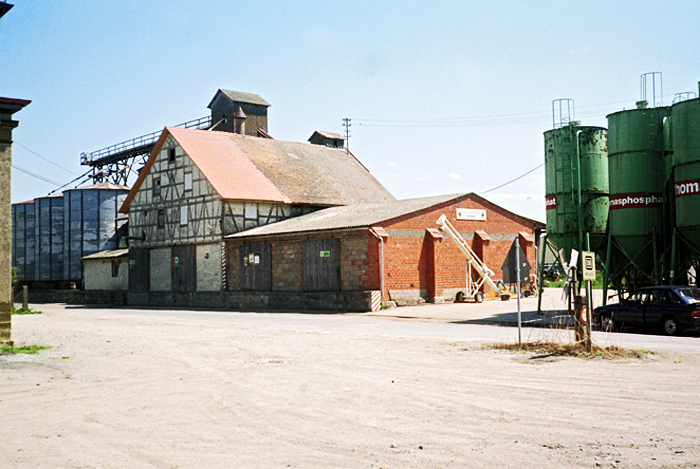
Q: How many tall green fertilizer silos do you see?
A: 3